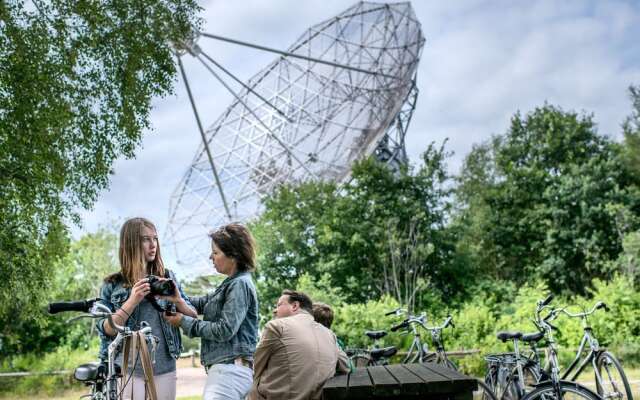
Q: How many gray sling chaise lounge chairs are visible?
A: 0